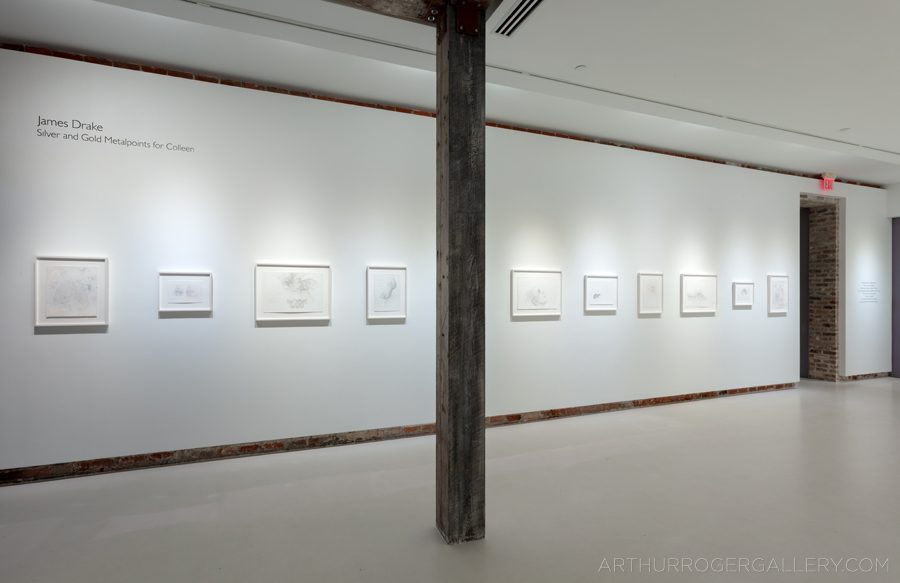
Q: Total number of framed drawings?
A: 10